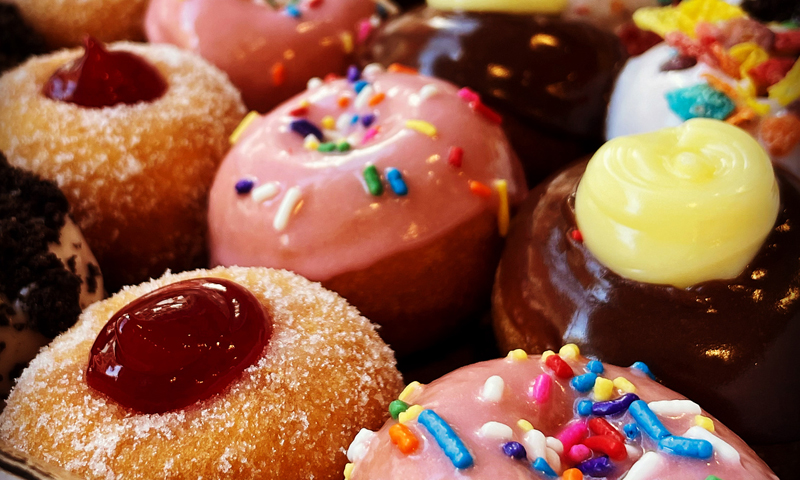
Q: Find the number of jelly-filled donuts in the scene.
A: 2